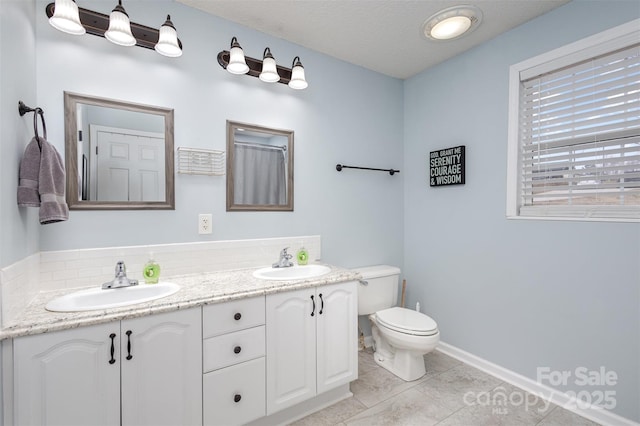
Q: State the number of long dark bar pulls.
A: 4